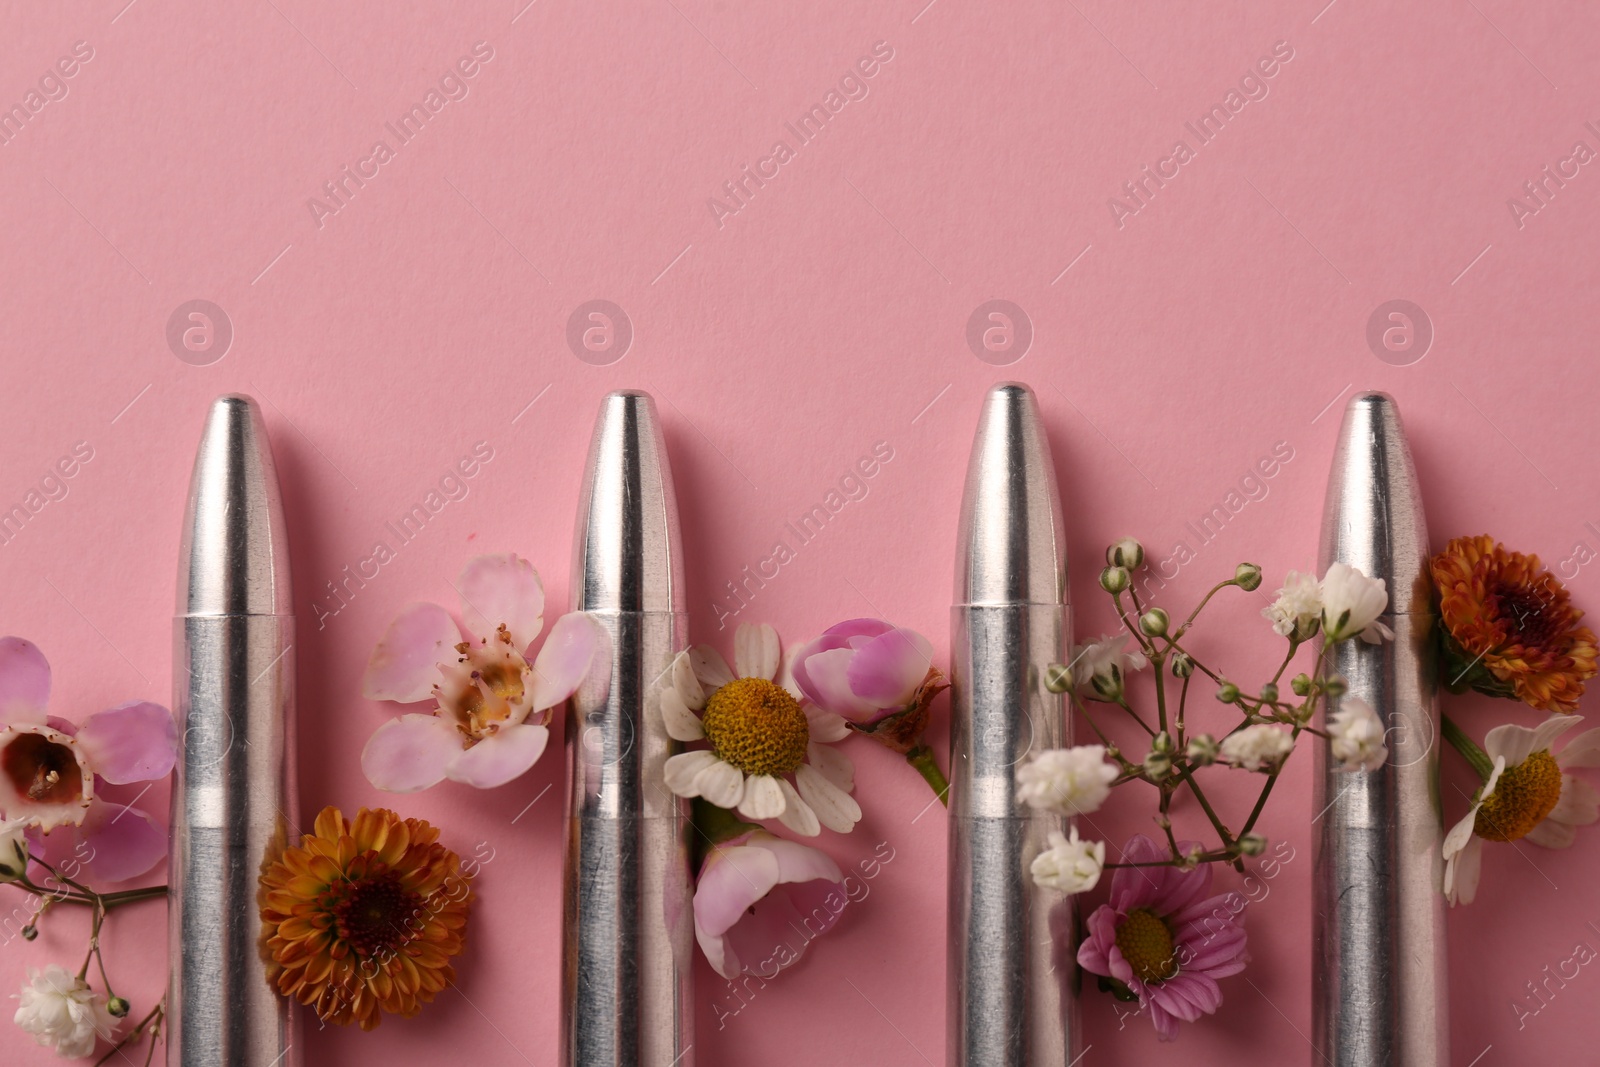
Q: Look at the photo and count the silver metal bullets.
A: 4